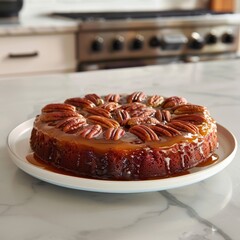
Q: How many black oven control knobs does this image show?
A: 7